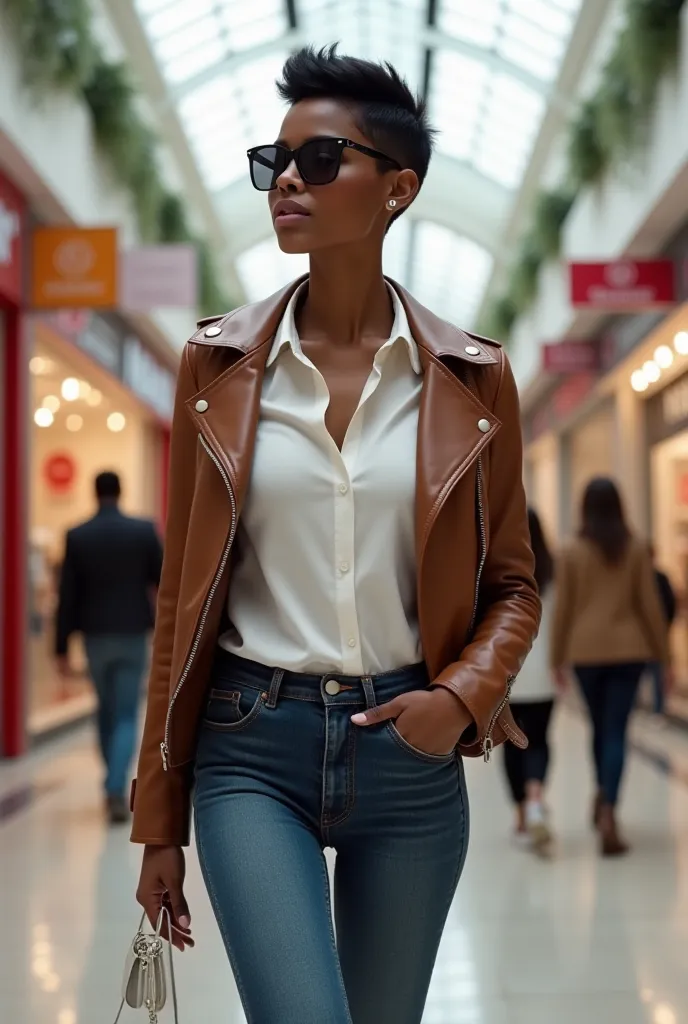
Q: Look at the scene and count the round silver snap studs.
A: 4